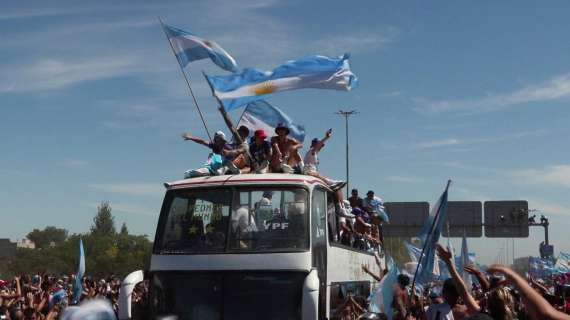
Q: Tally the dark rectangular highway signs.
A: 3